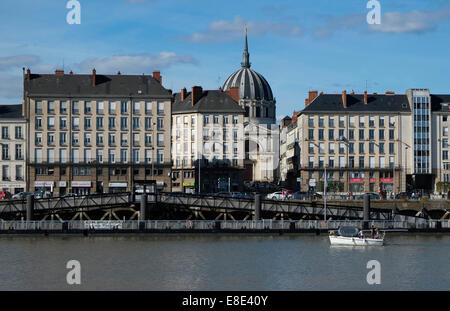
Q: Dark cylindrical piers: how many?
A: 4